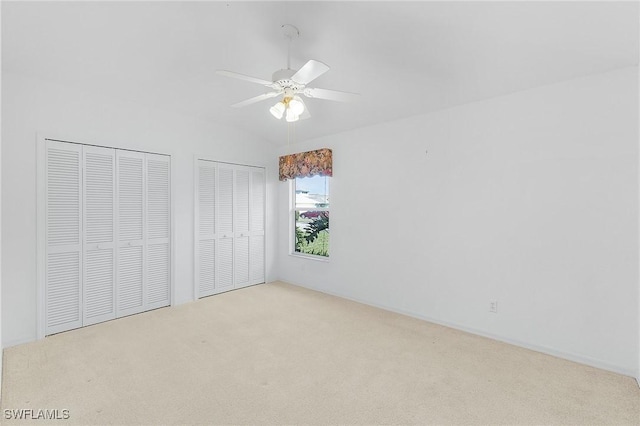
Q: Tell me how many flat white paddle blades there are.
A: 5